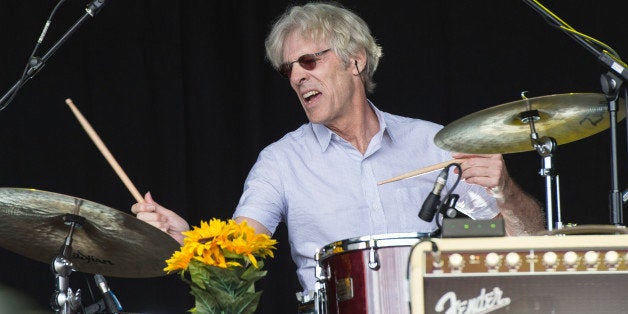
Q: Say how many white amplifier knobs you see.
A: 7